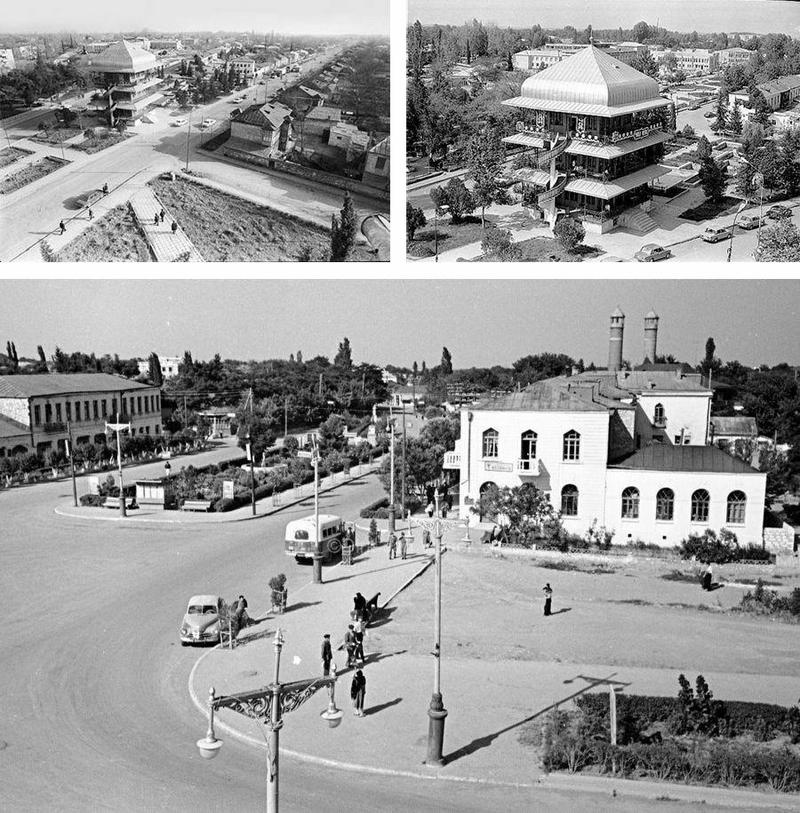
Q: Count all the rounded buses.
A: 1